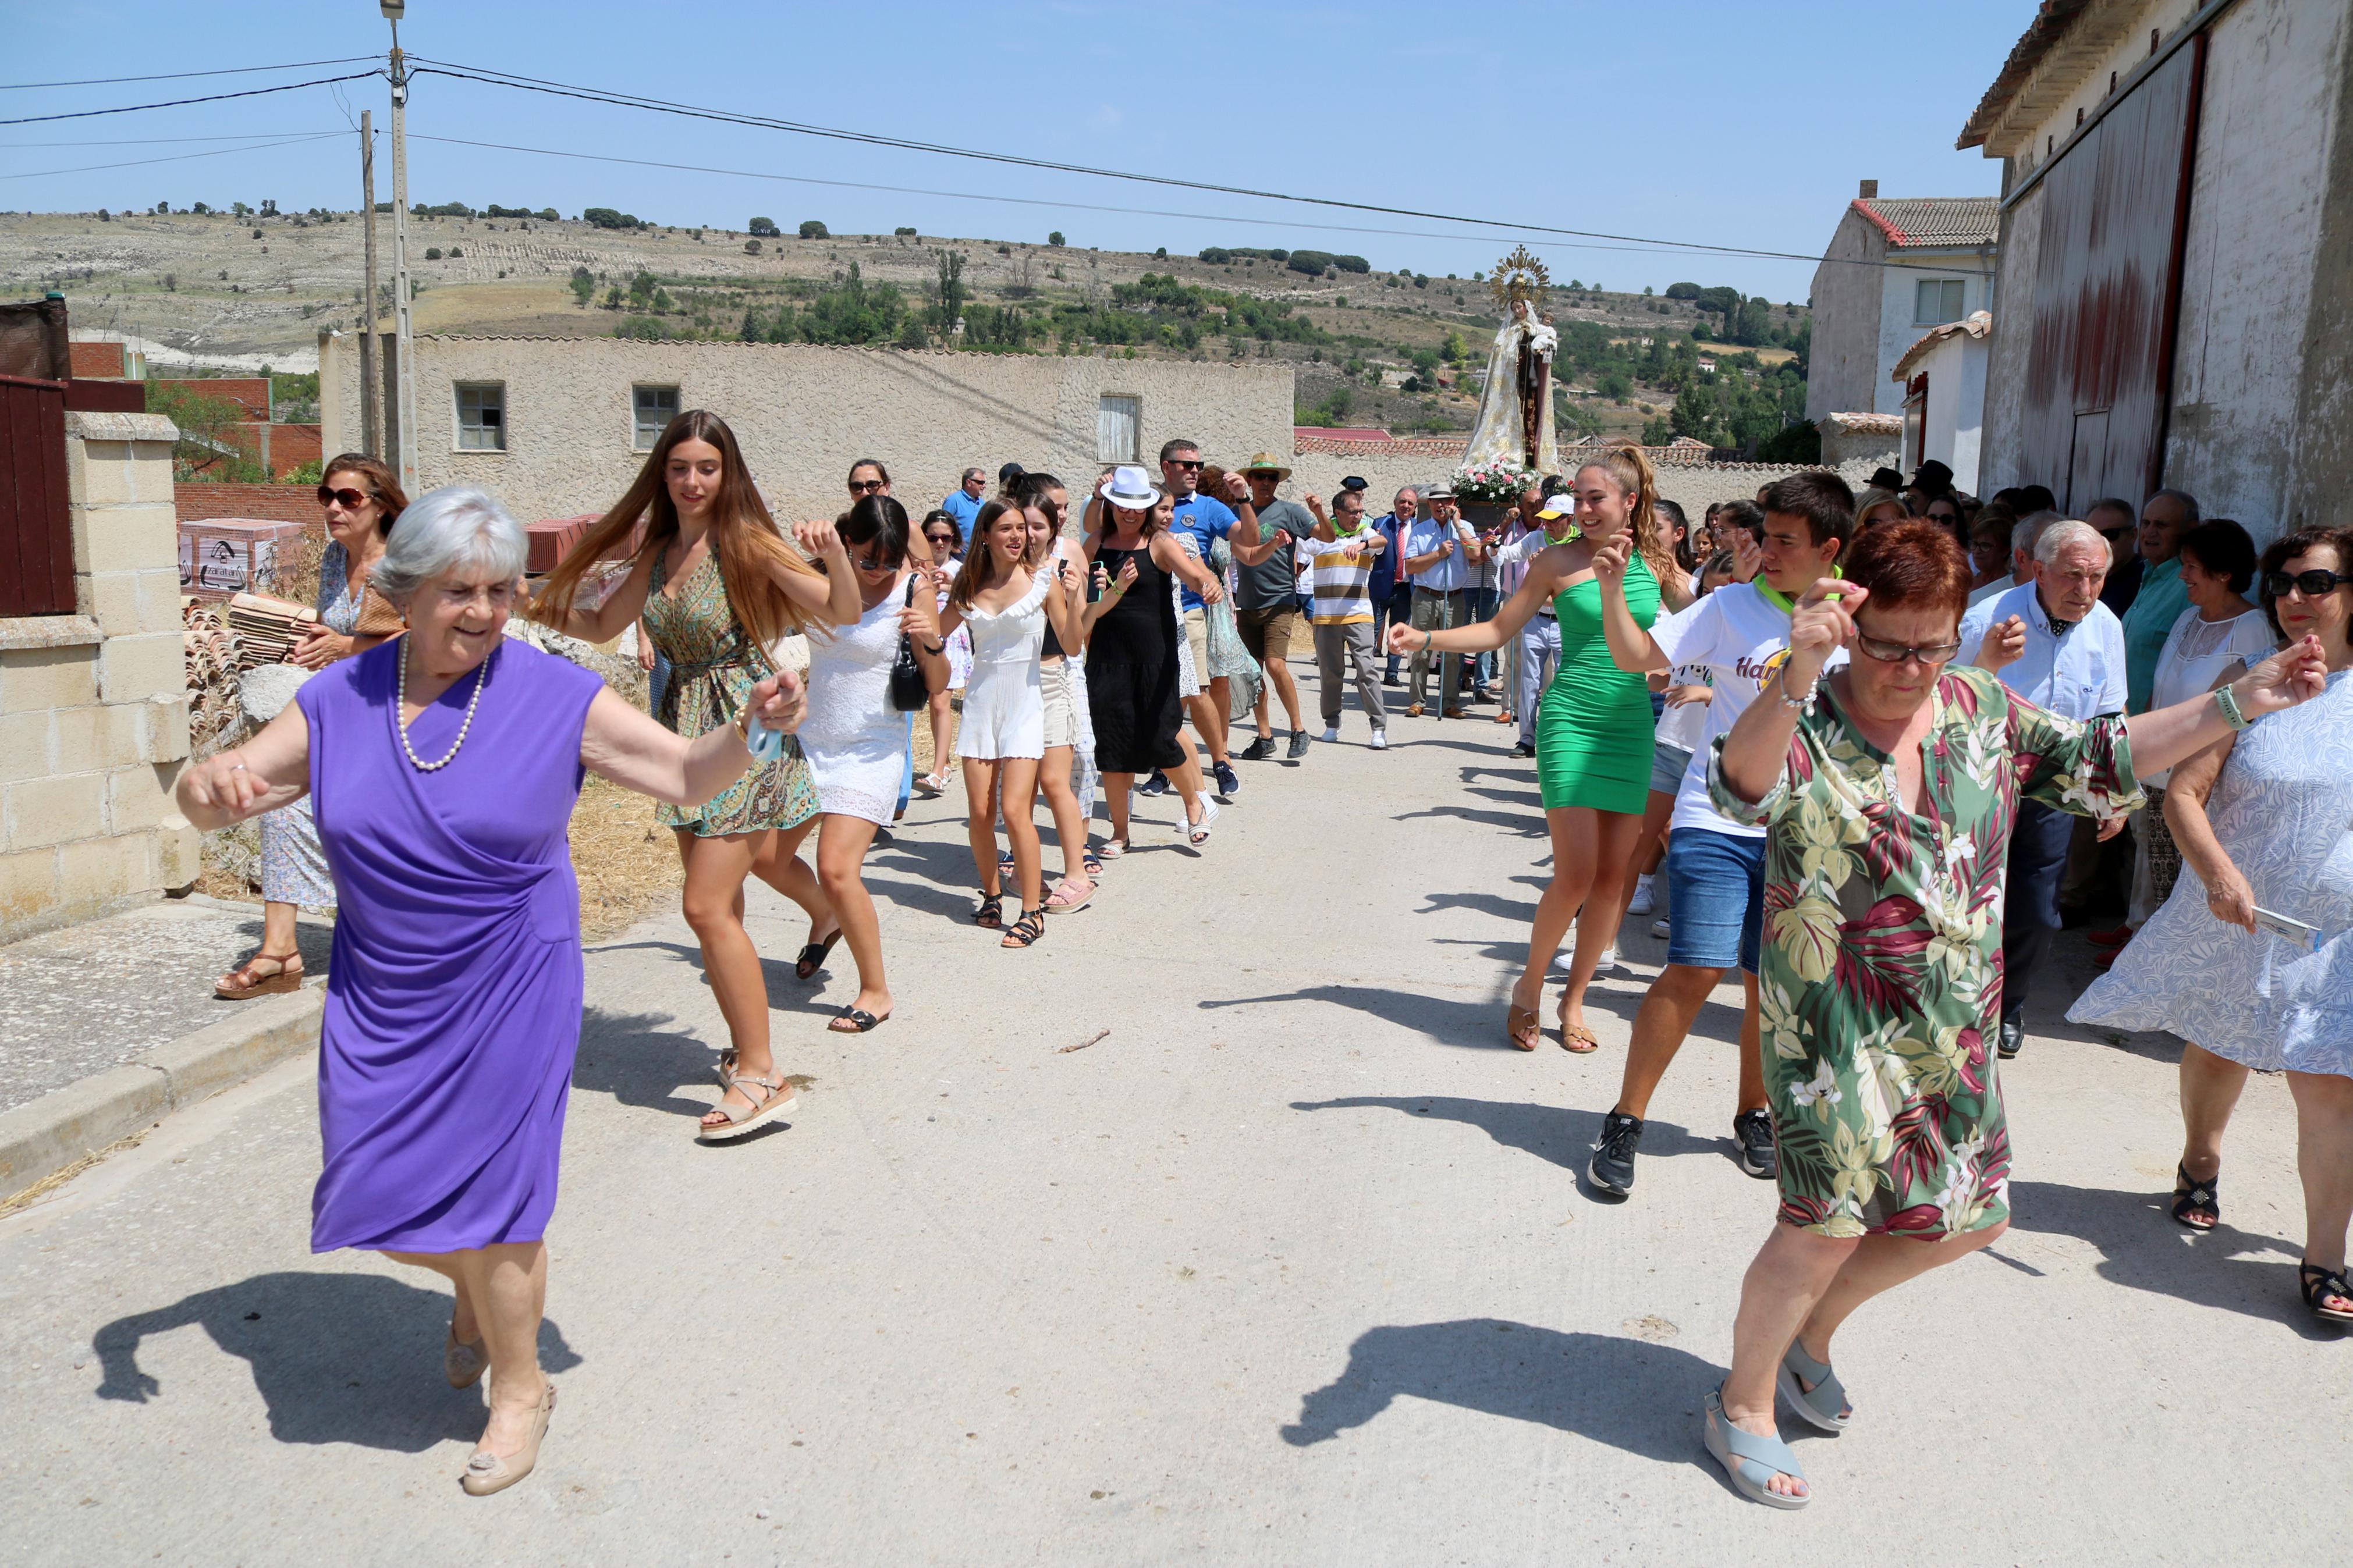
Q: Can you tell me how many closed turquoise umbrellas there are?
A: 0